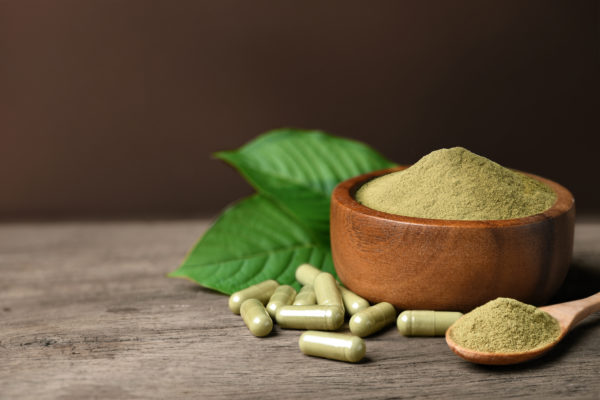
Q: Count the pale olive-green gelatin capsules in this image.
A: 11